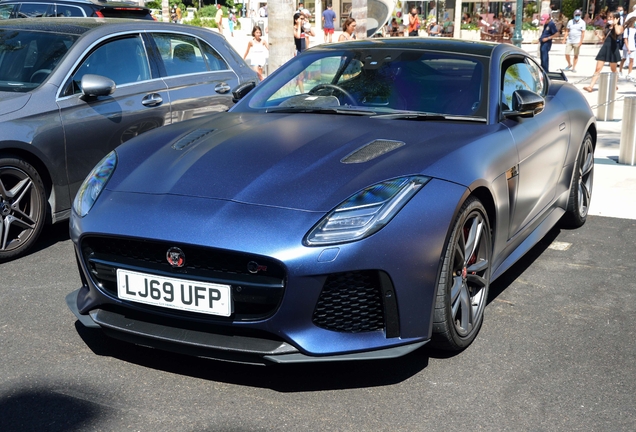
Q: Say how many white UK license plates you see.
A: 1